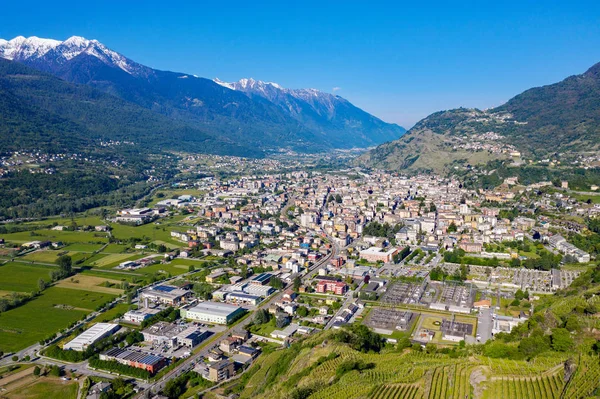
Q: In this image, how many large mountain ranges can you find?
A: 2